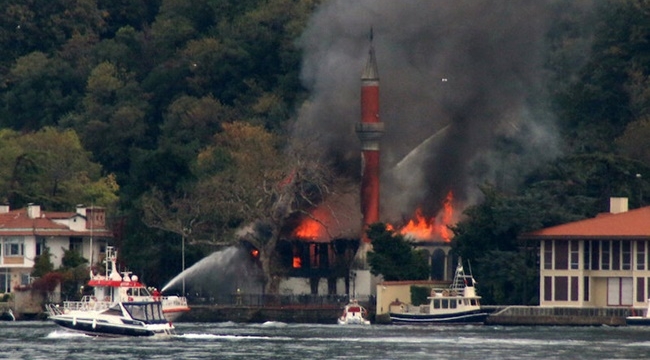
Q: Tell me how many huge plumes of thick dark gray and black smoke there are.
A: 1